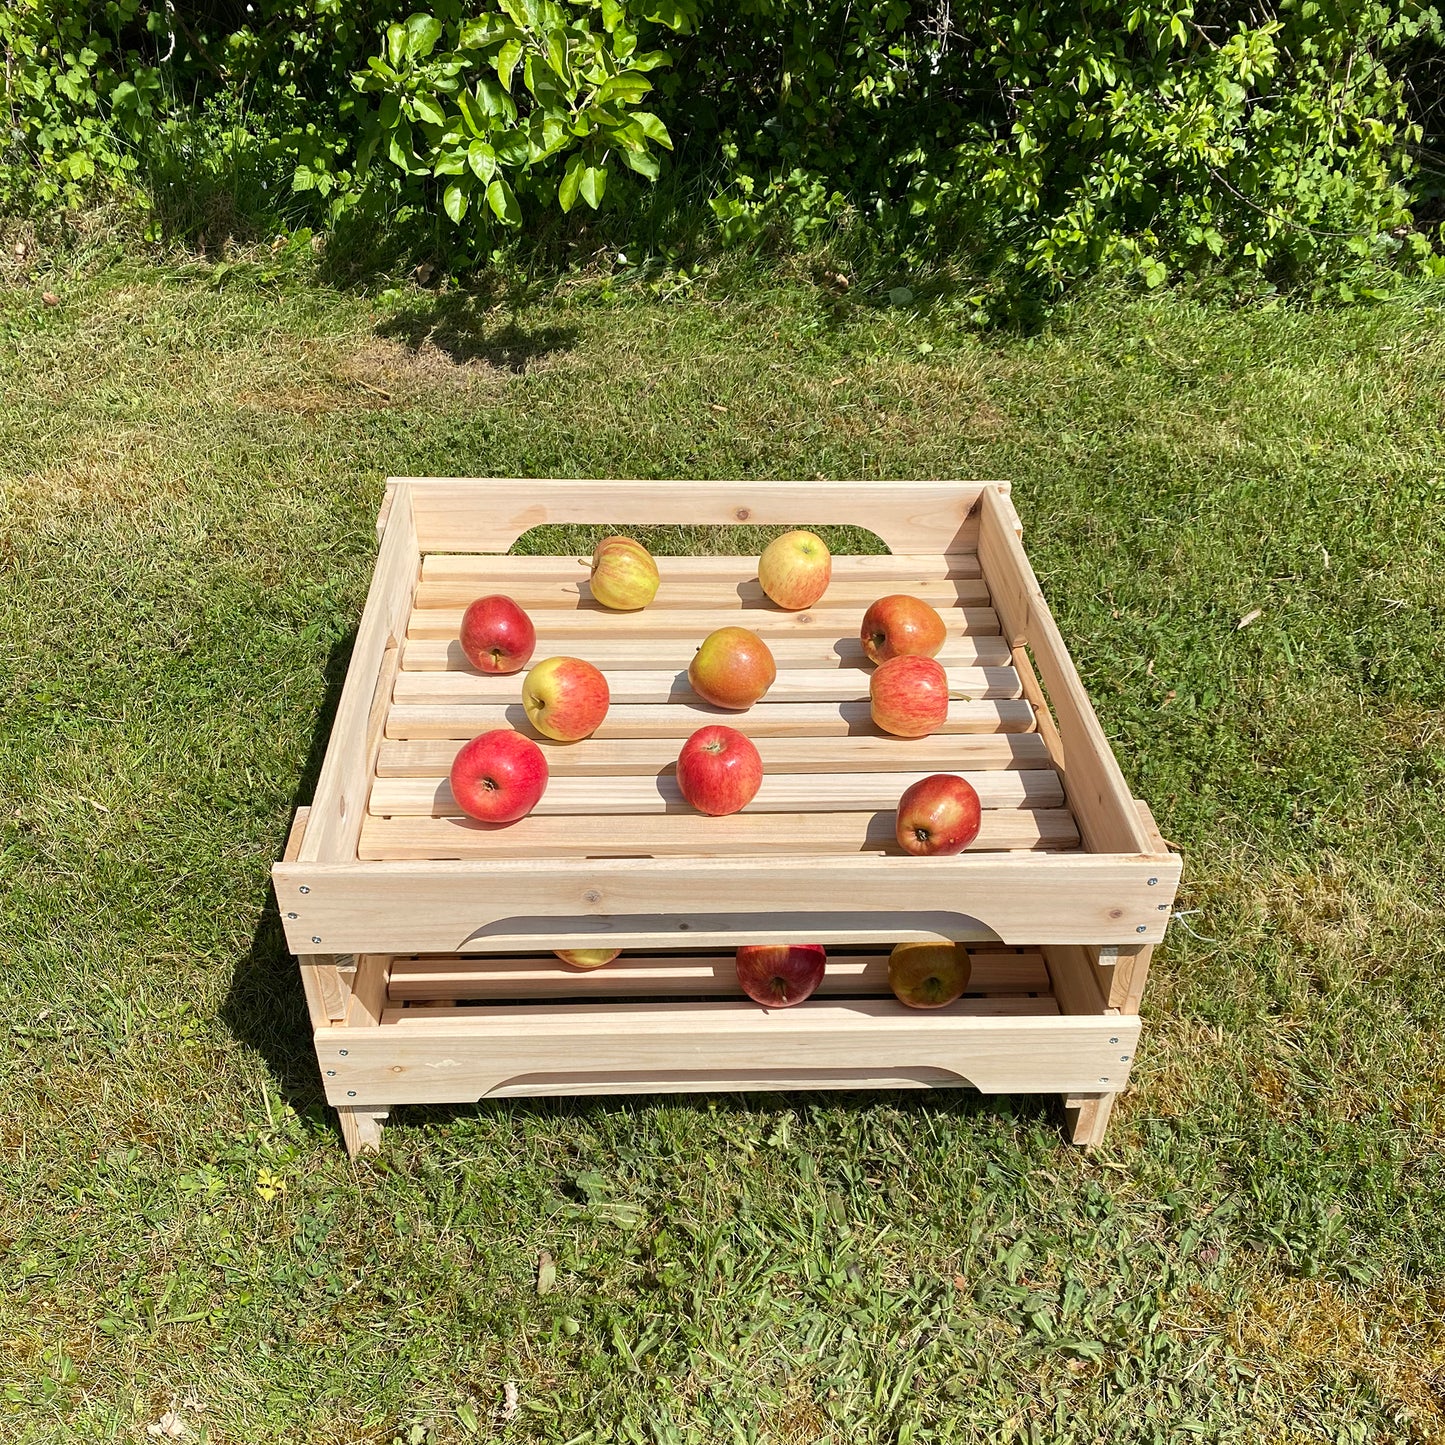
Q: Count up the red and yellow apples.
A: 13